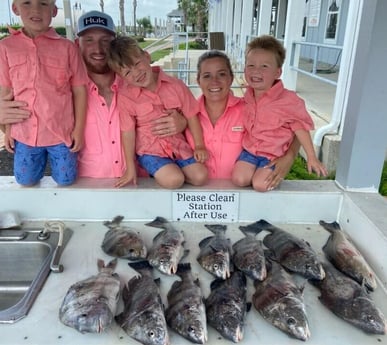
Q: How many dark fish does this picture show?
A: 12